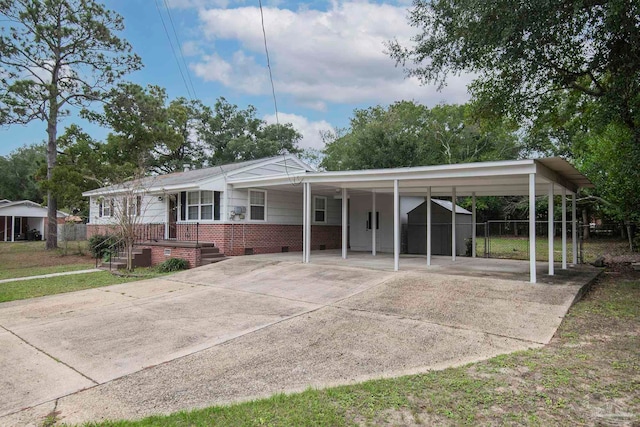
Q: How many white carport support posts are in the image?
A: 12